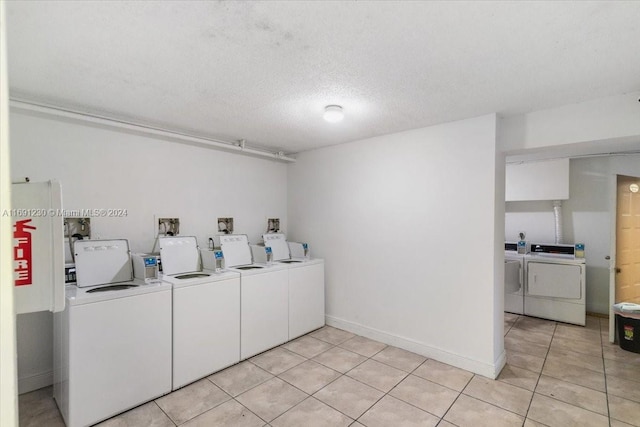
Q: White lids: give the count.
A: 4